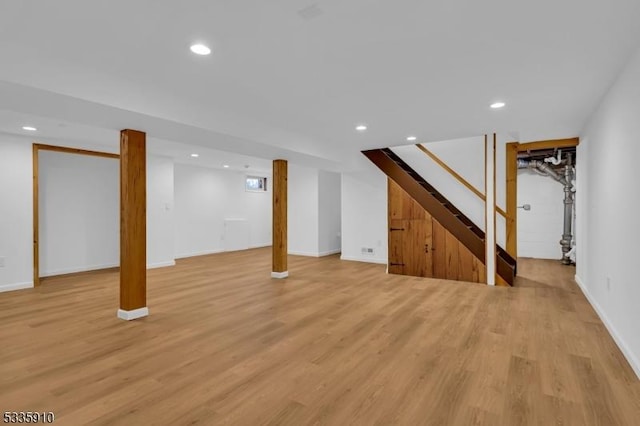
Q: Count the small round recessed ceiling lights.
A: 7